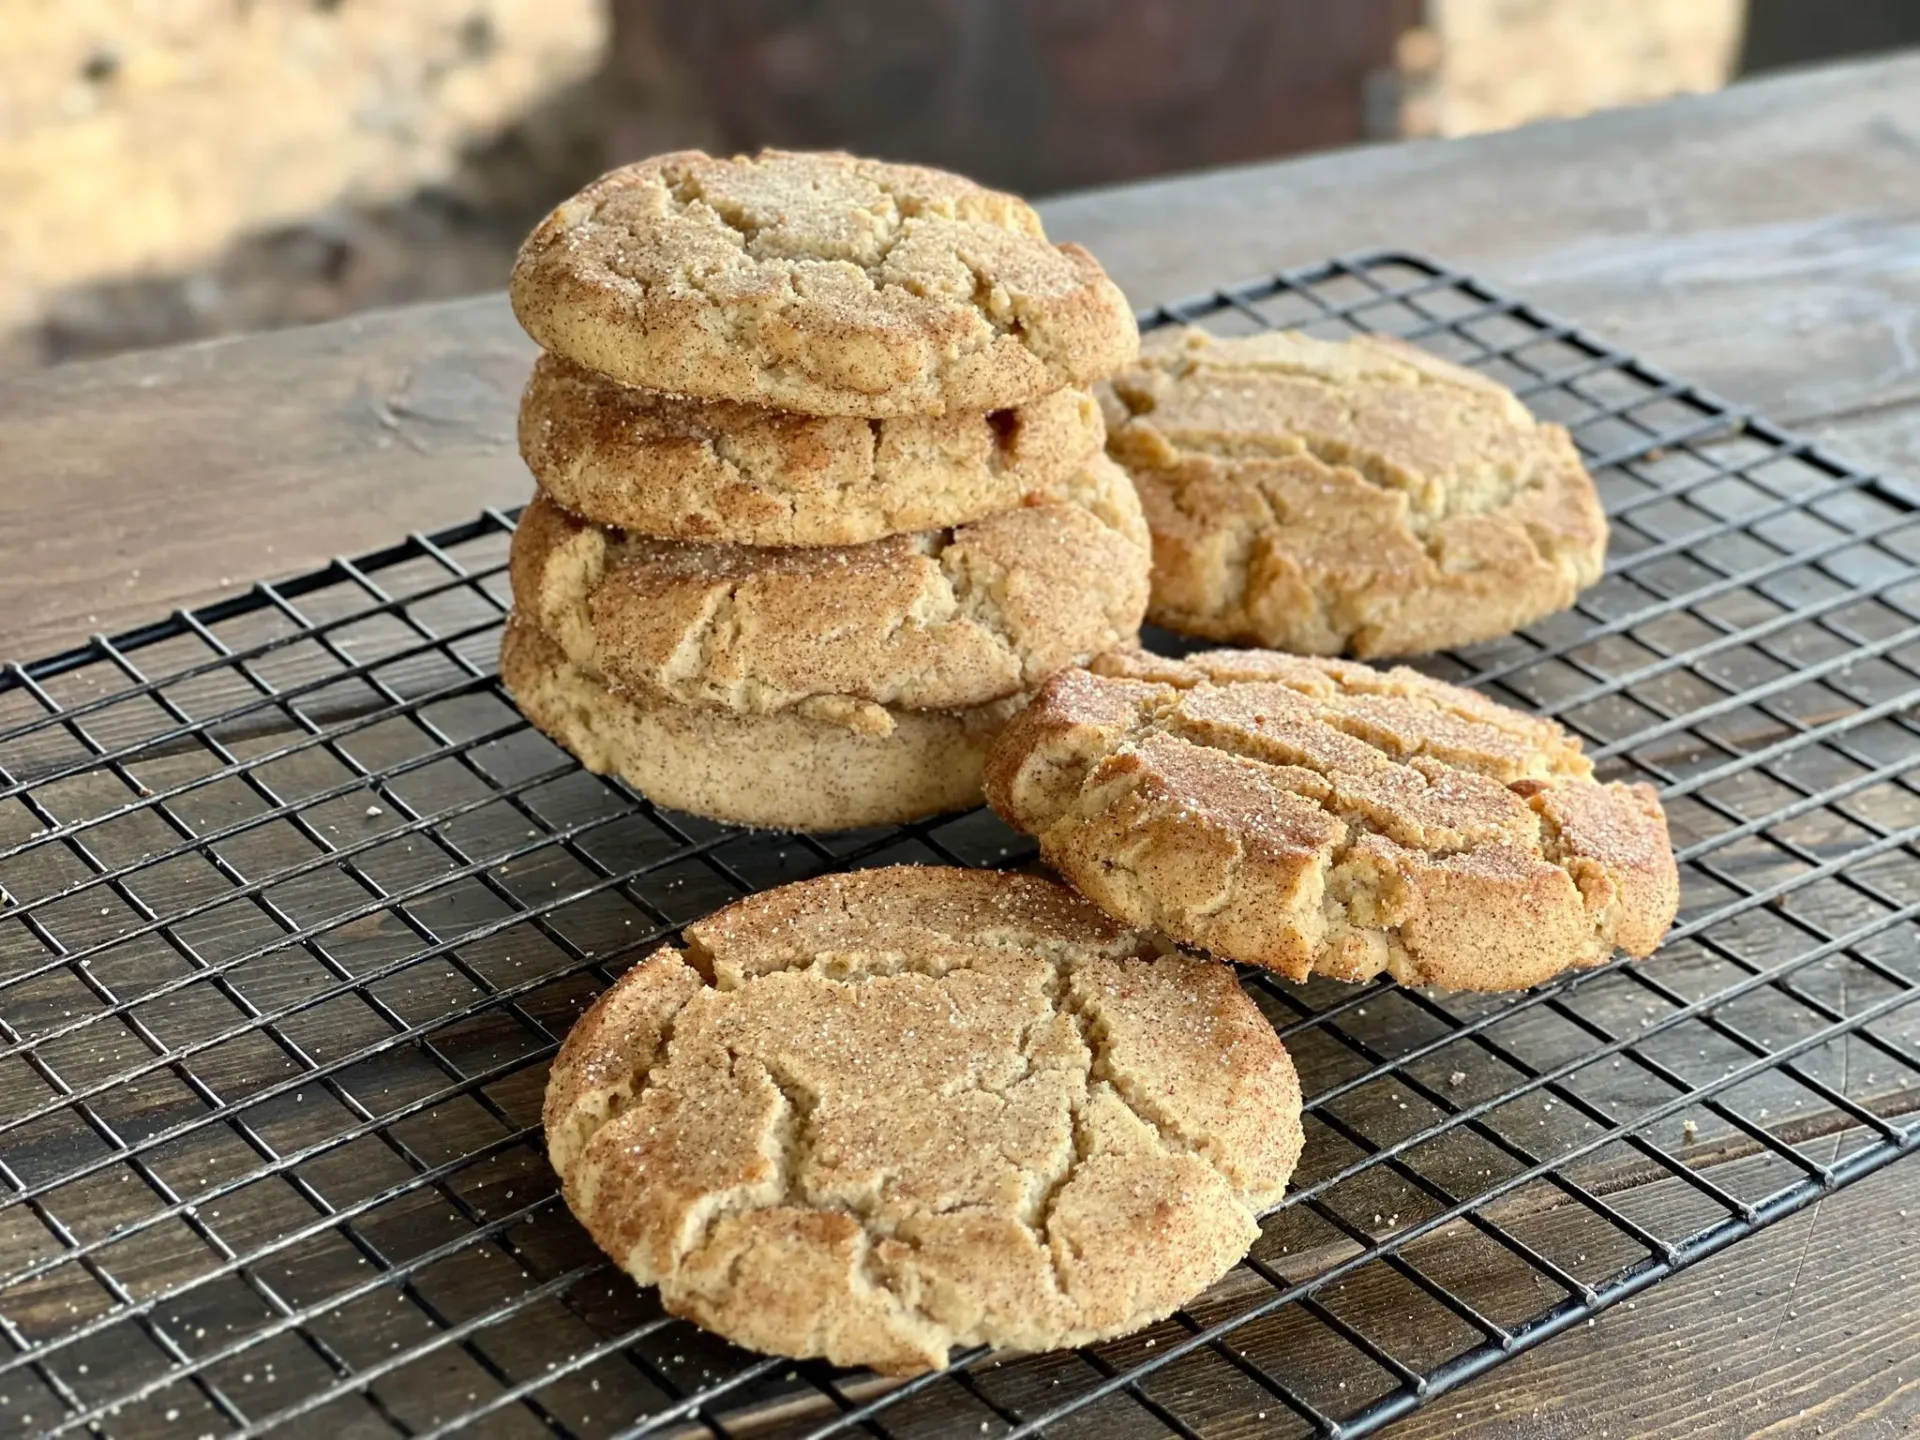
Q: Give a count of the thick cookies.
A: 7